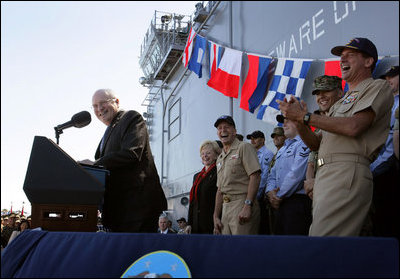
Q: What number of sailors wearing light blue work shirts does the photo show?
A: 3